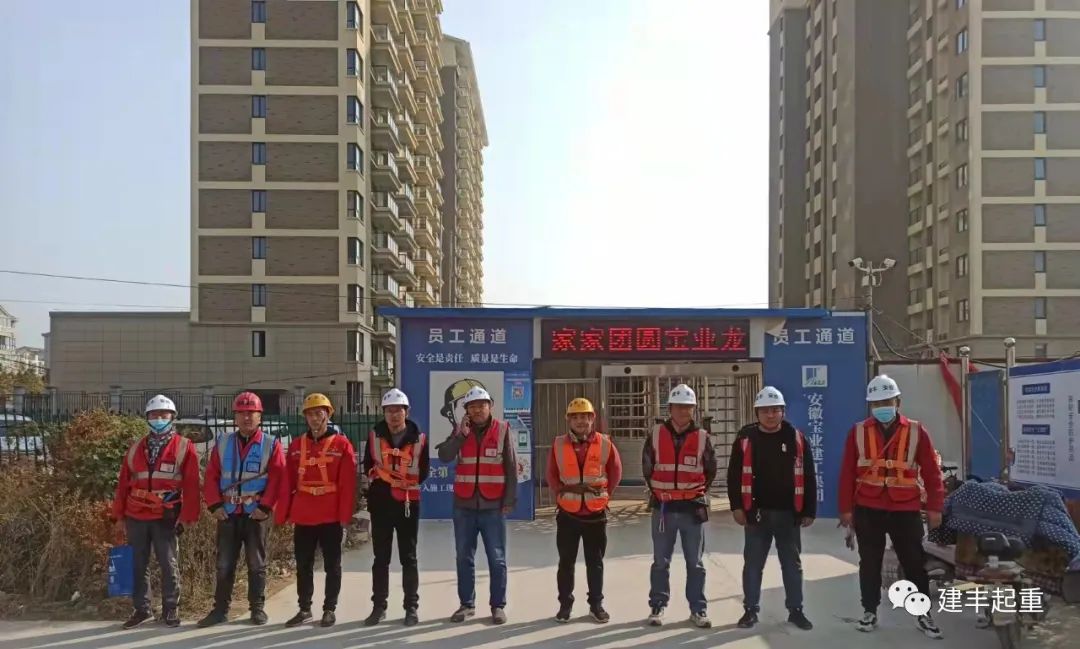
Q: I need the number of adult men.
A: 9